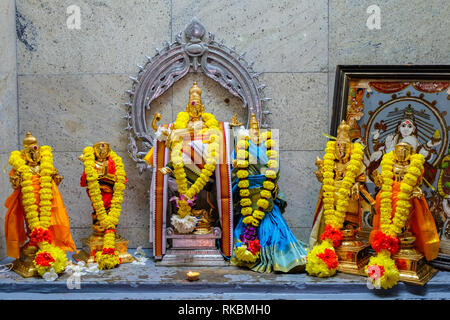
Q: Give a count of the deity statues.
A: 6